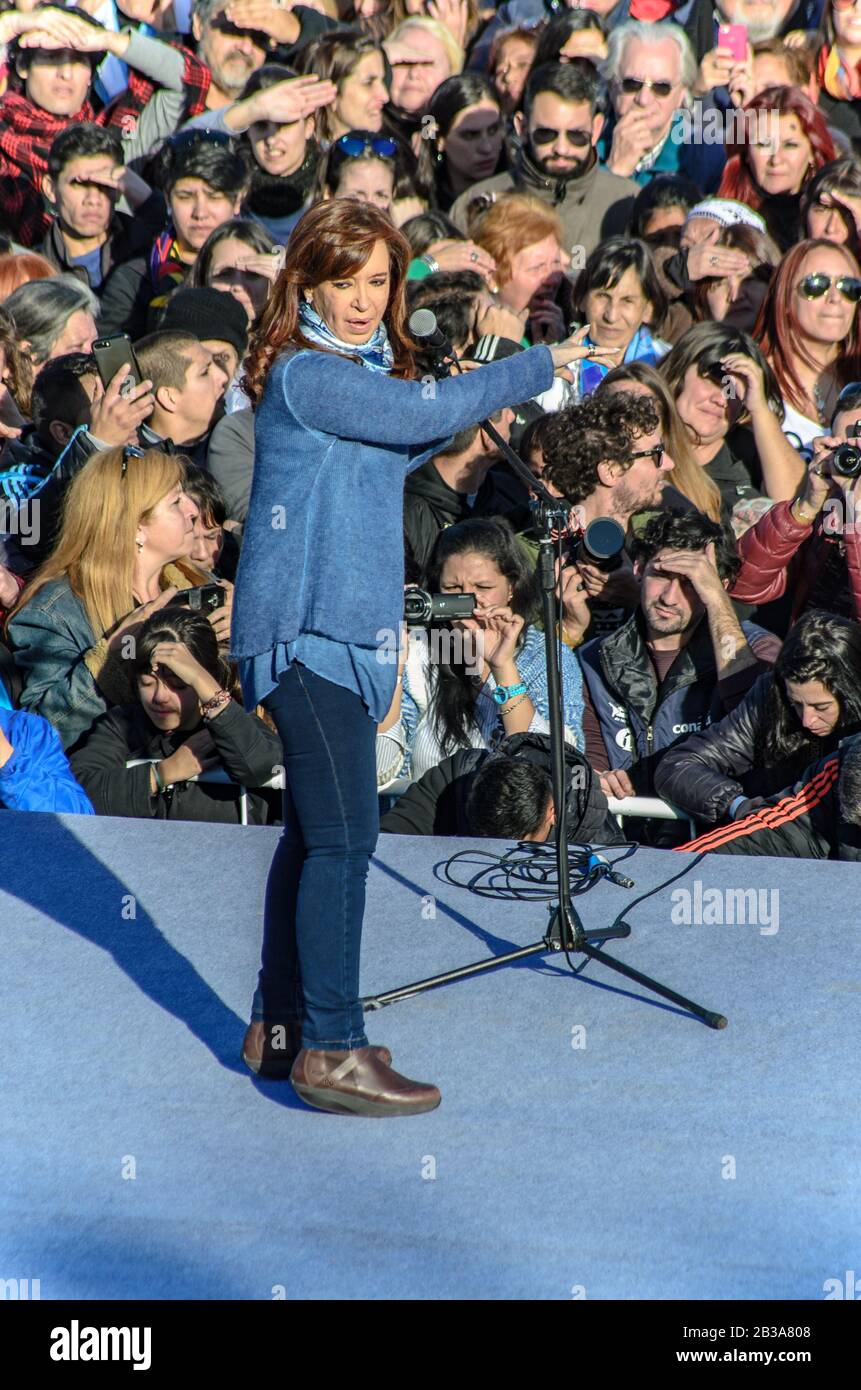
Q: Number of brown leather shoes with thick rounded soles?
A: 2